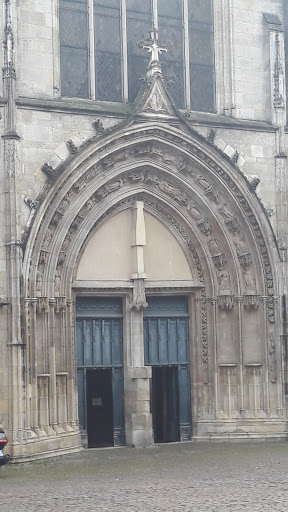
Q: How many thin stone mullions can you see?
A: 4